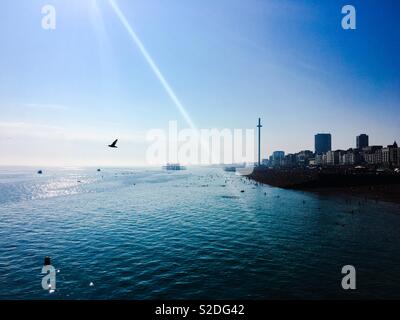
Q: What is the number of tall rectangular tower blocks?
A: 2